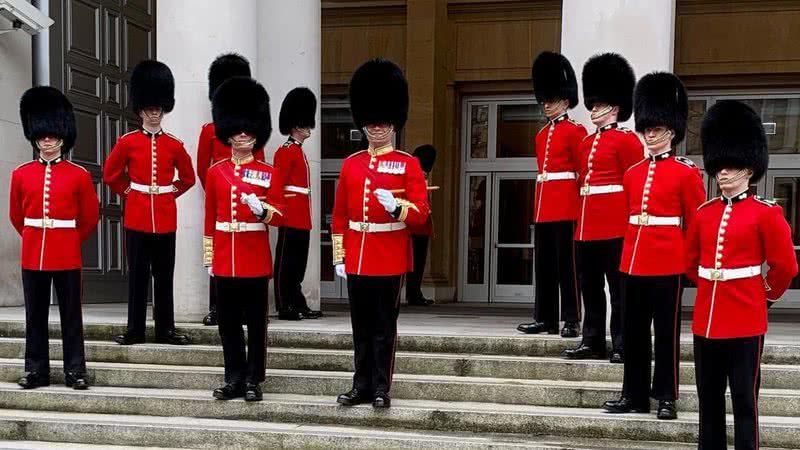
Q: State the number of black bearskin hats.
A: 11